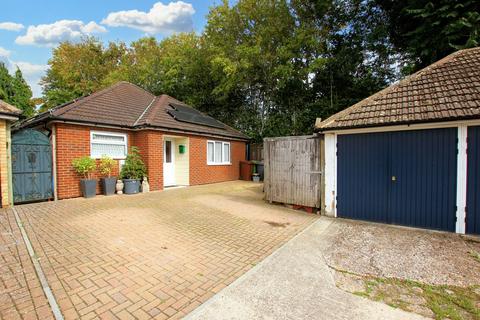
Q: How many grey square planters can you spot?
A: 2